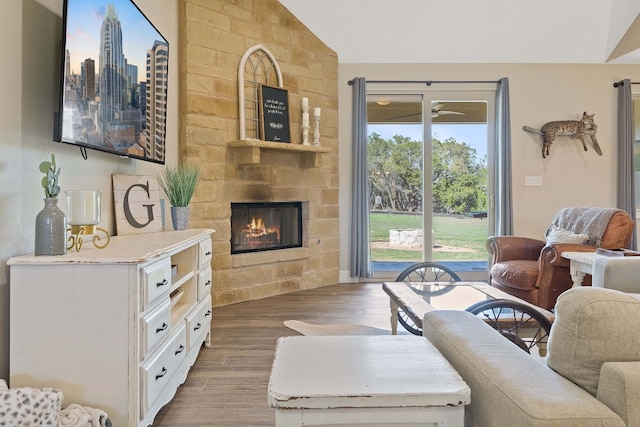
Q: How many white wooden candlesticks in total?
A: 3